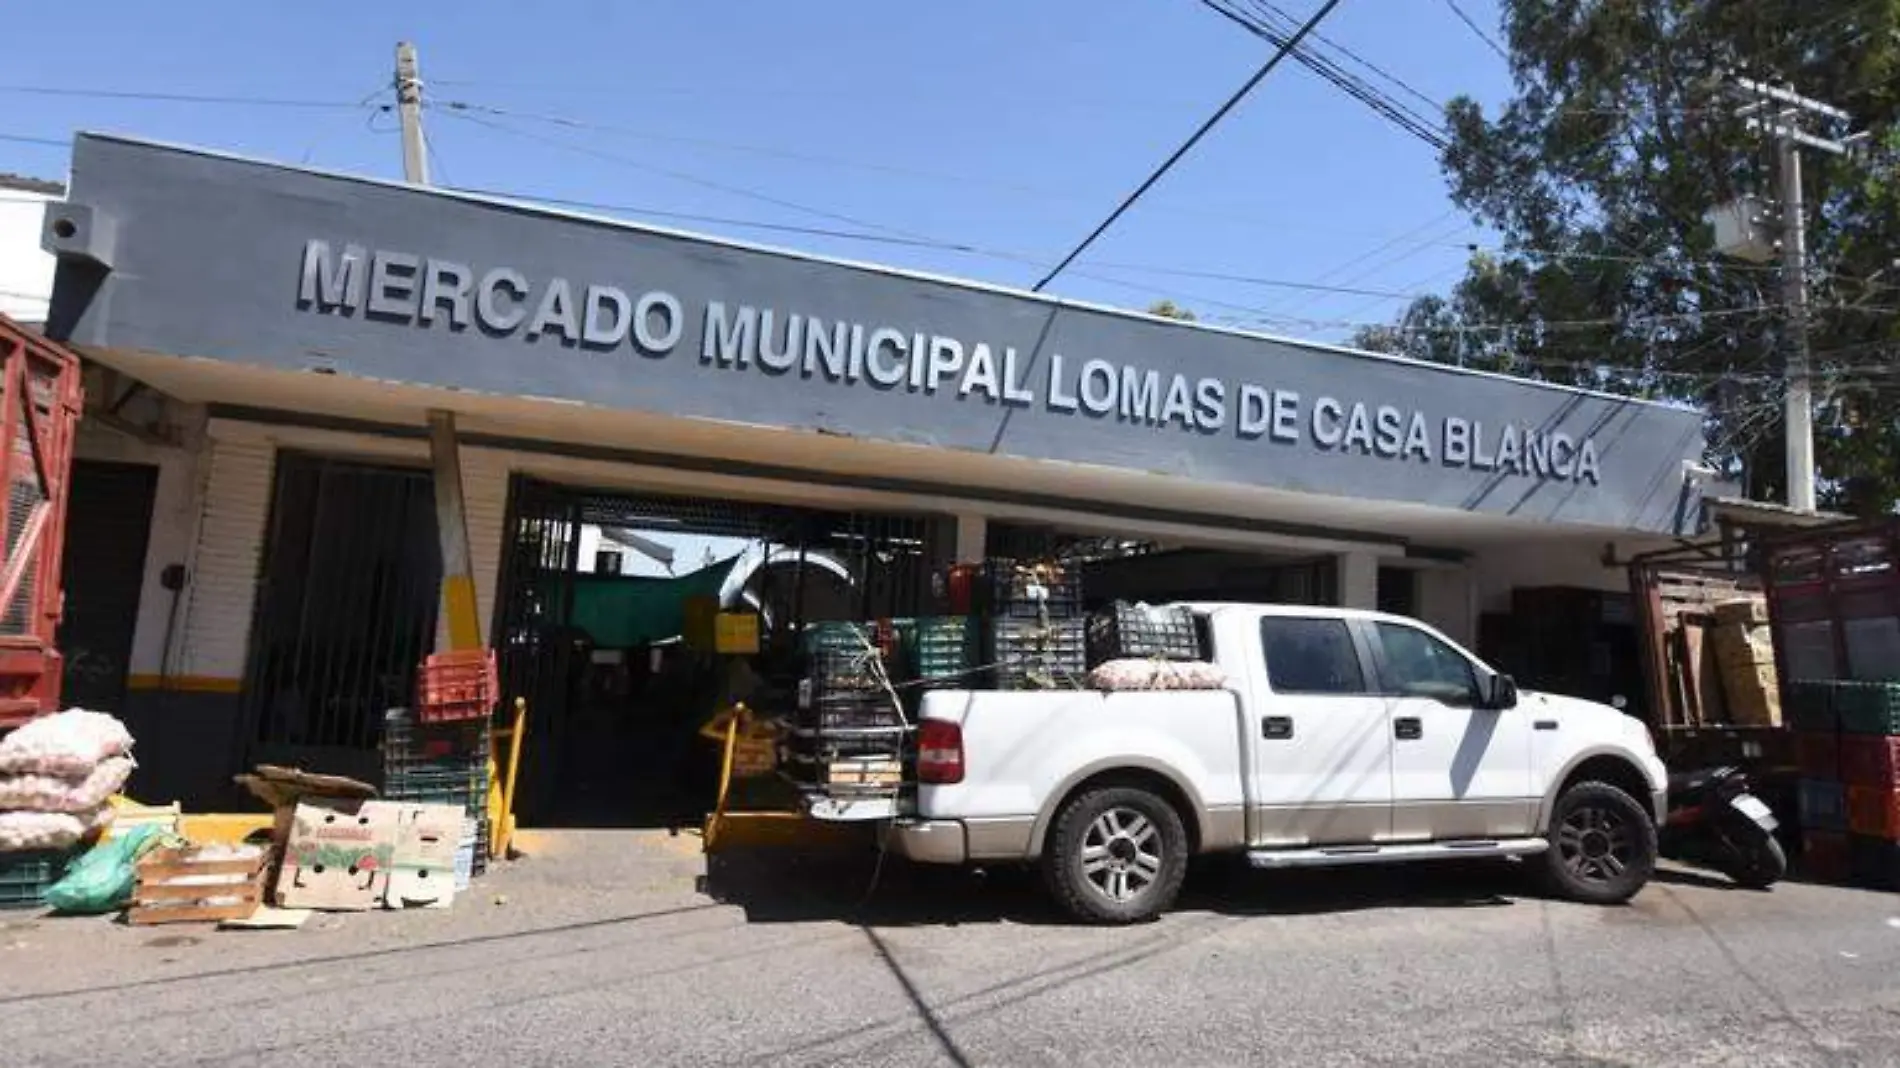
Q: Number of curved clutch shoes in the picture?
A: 0